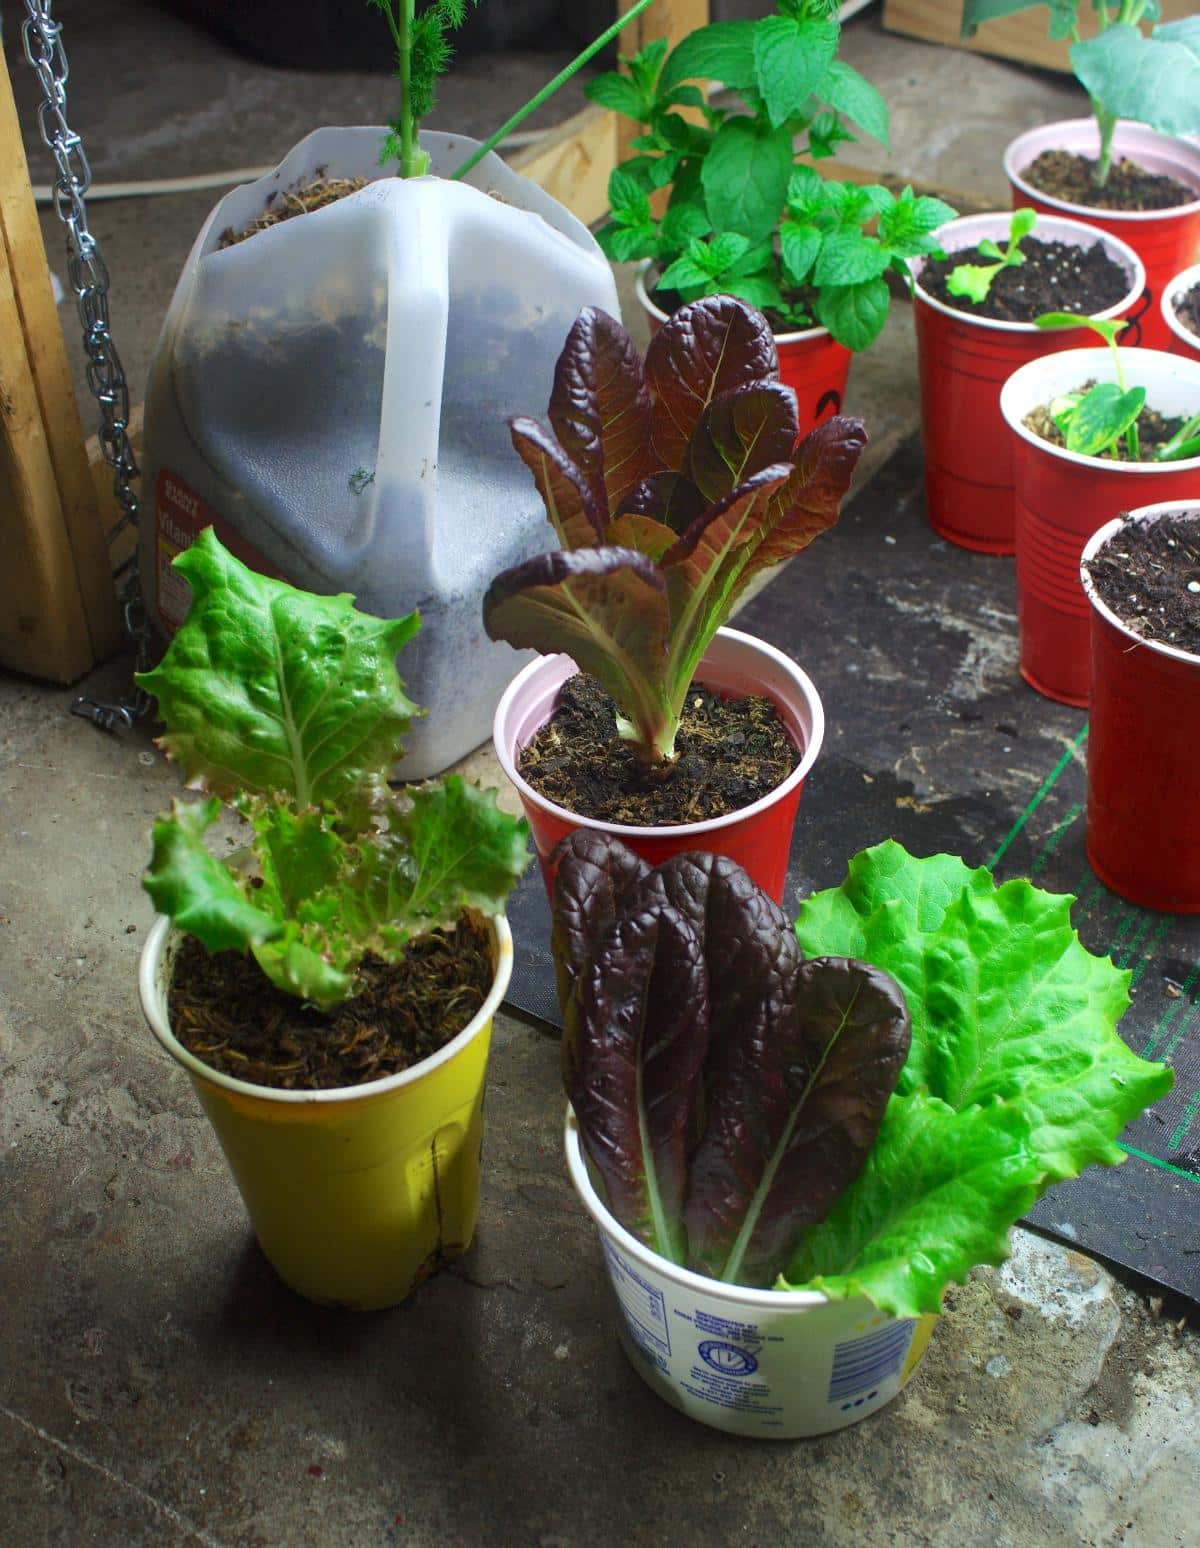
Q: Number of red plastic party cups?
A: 7